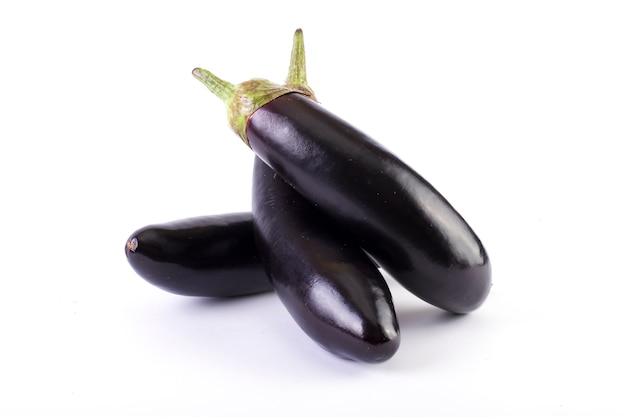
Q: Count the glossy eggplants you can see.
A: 3